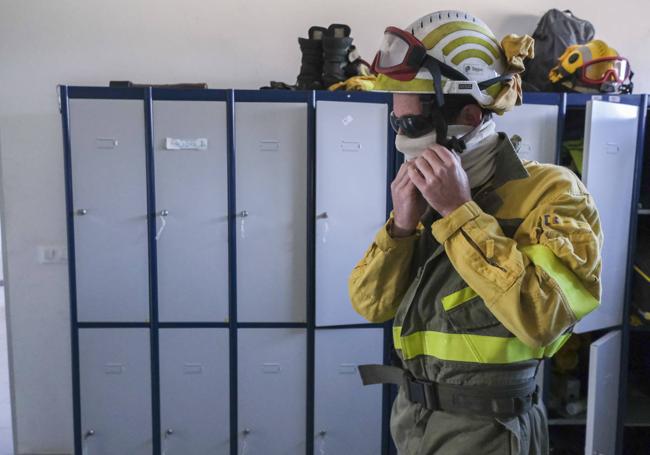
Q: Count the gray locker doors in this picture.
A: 11